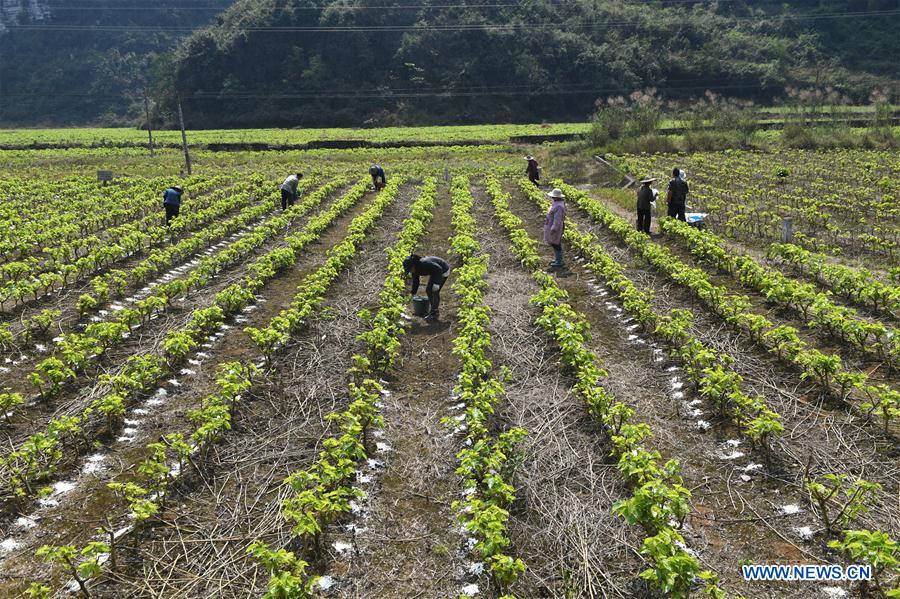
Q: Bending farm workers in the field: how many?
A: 4